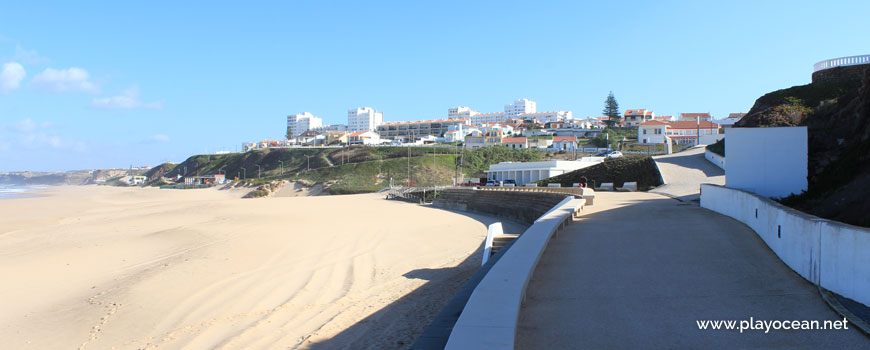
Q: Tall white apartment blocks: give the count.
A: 4